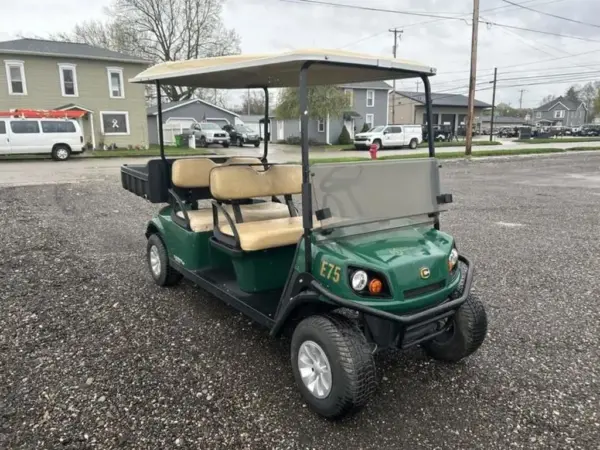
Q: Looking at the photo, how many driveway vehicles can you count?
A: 2